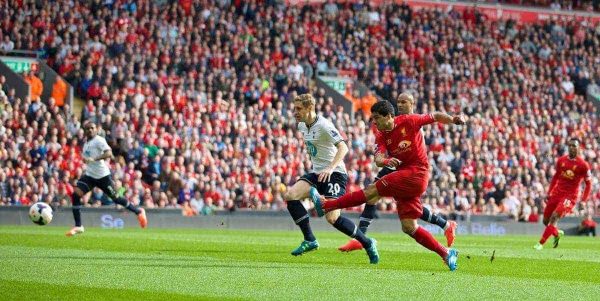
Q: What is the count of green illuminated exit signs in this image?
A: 2